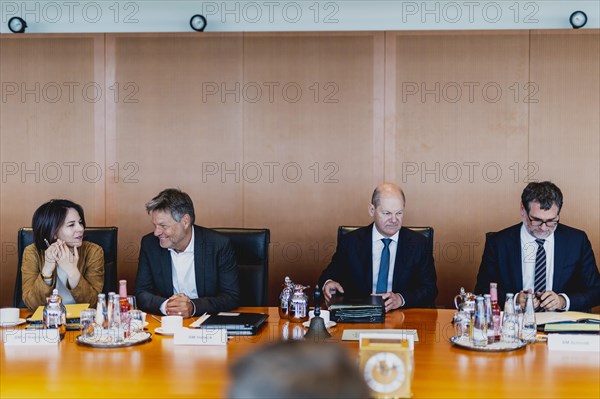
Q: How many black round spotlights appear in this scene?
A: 3